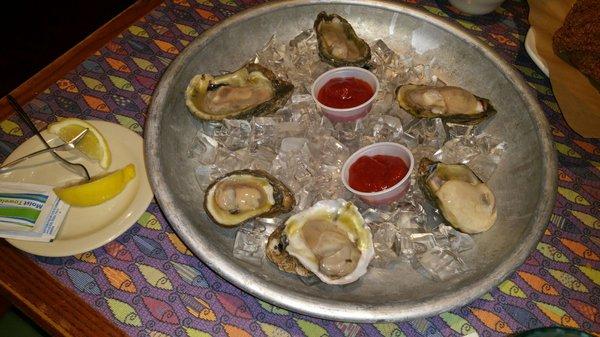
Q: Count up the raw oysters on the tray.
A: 6